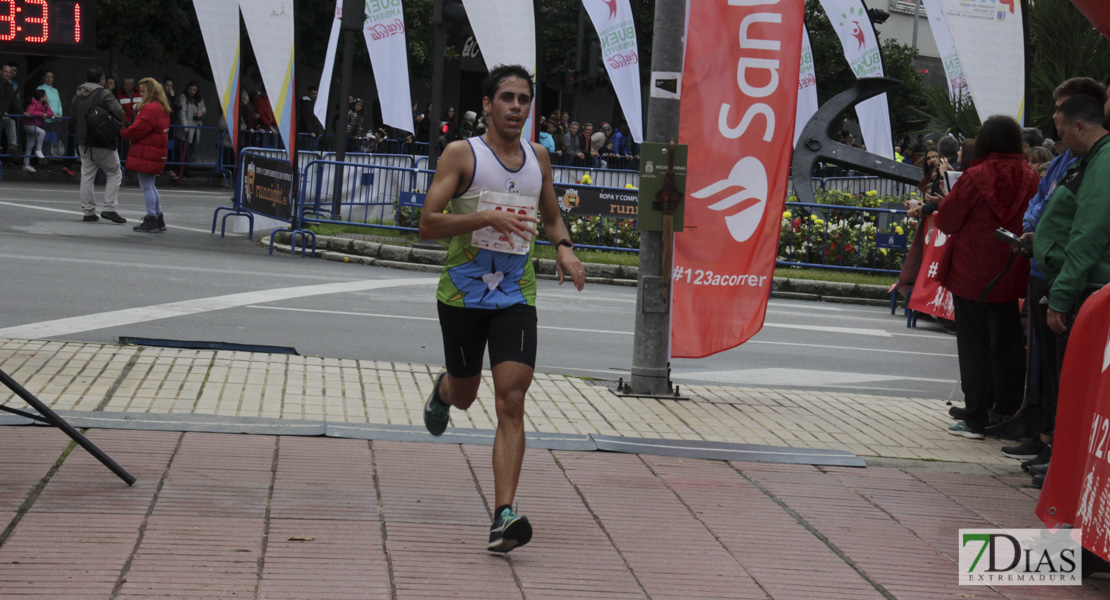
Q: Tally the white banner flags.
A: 10